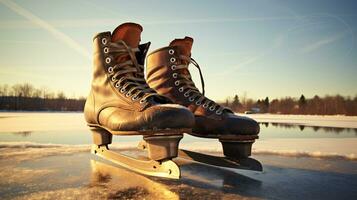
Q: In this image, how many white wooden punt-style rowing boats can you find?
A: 0